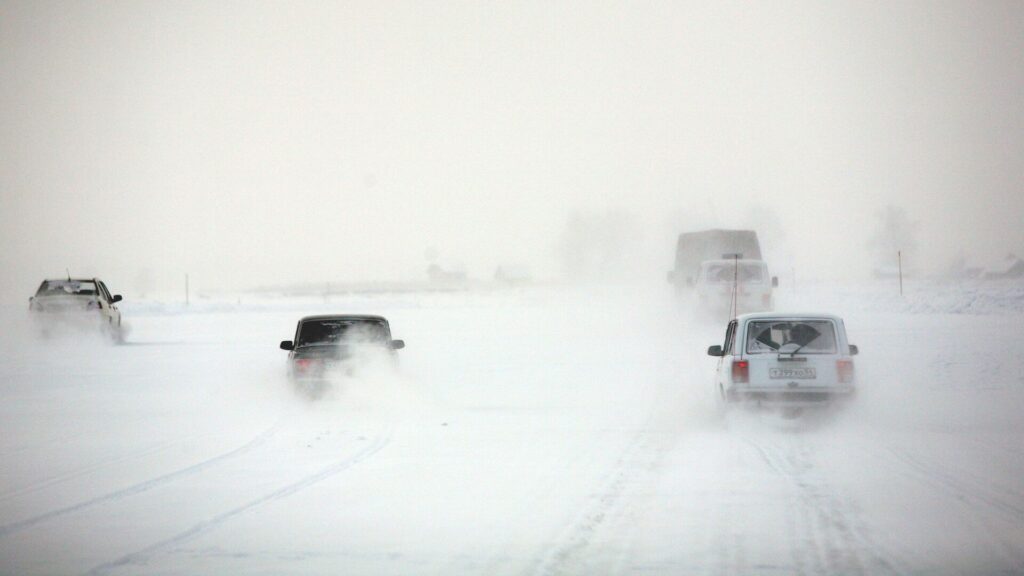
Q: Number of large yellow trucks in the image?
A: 0